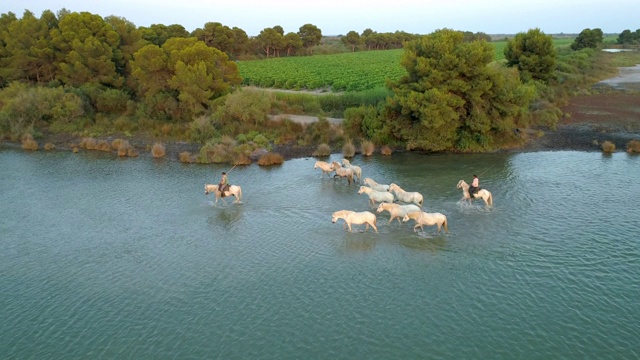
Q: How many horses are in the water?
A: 11